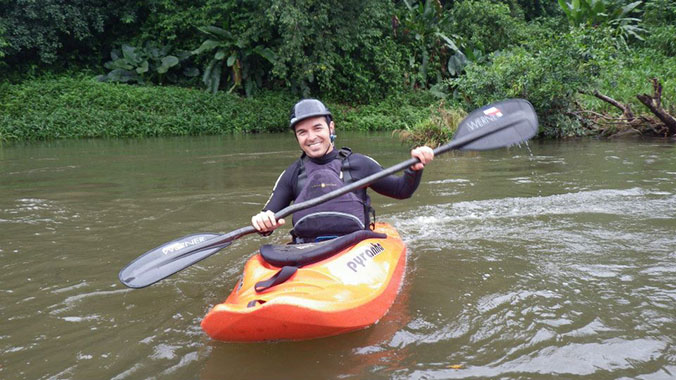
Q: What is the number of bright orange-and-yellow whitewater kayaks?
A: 1